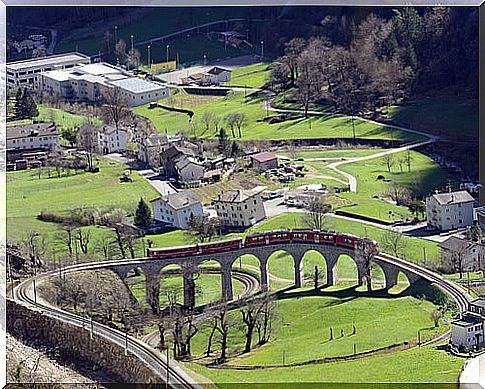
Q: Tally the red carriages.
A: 5